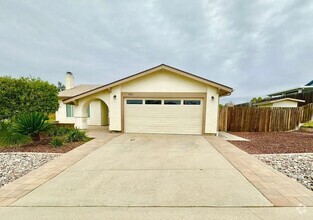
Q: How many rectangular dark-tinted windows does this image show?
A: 4